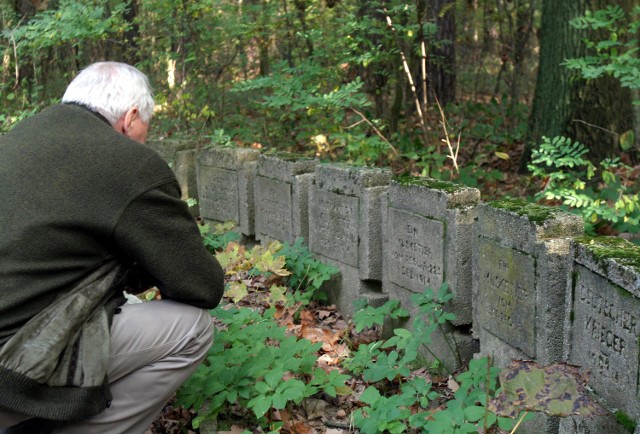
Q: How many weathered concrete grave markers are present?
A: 7